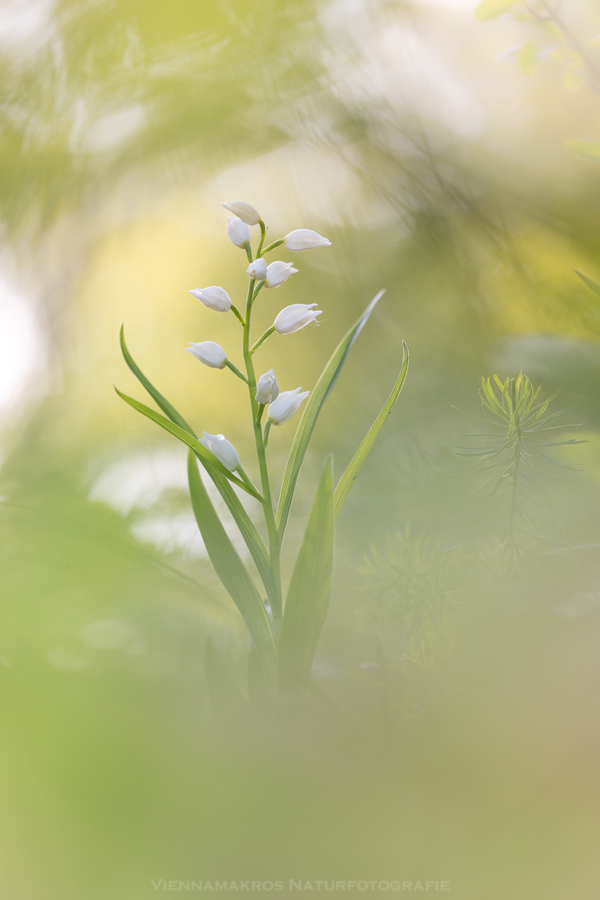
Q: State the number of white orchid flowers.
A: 11